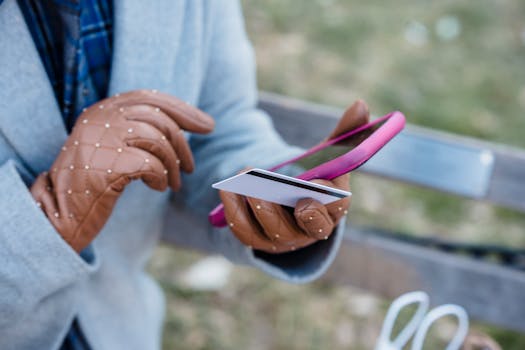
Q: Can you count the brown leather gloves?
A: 2